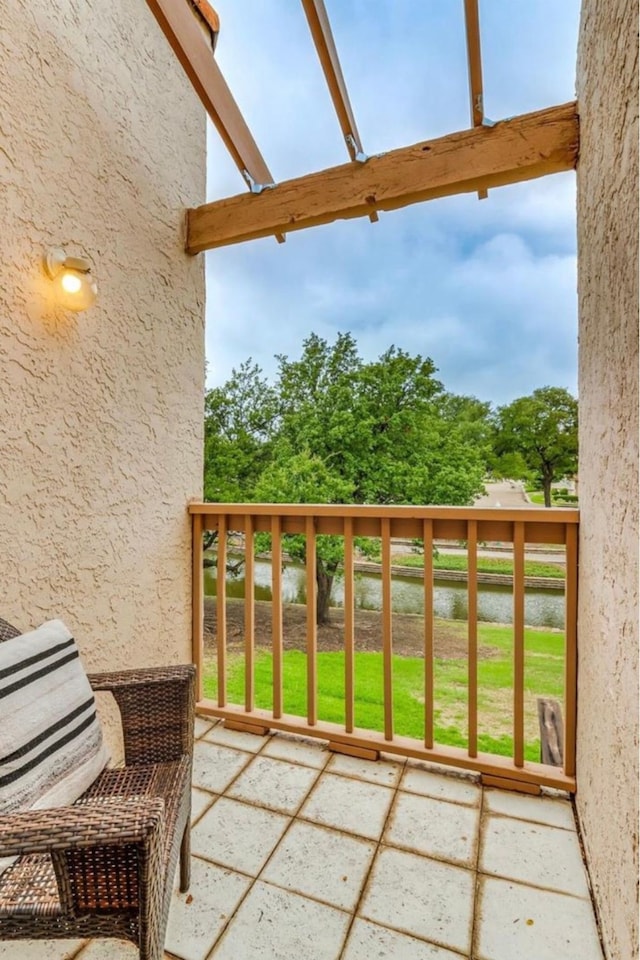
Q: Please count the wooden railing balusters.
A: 11